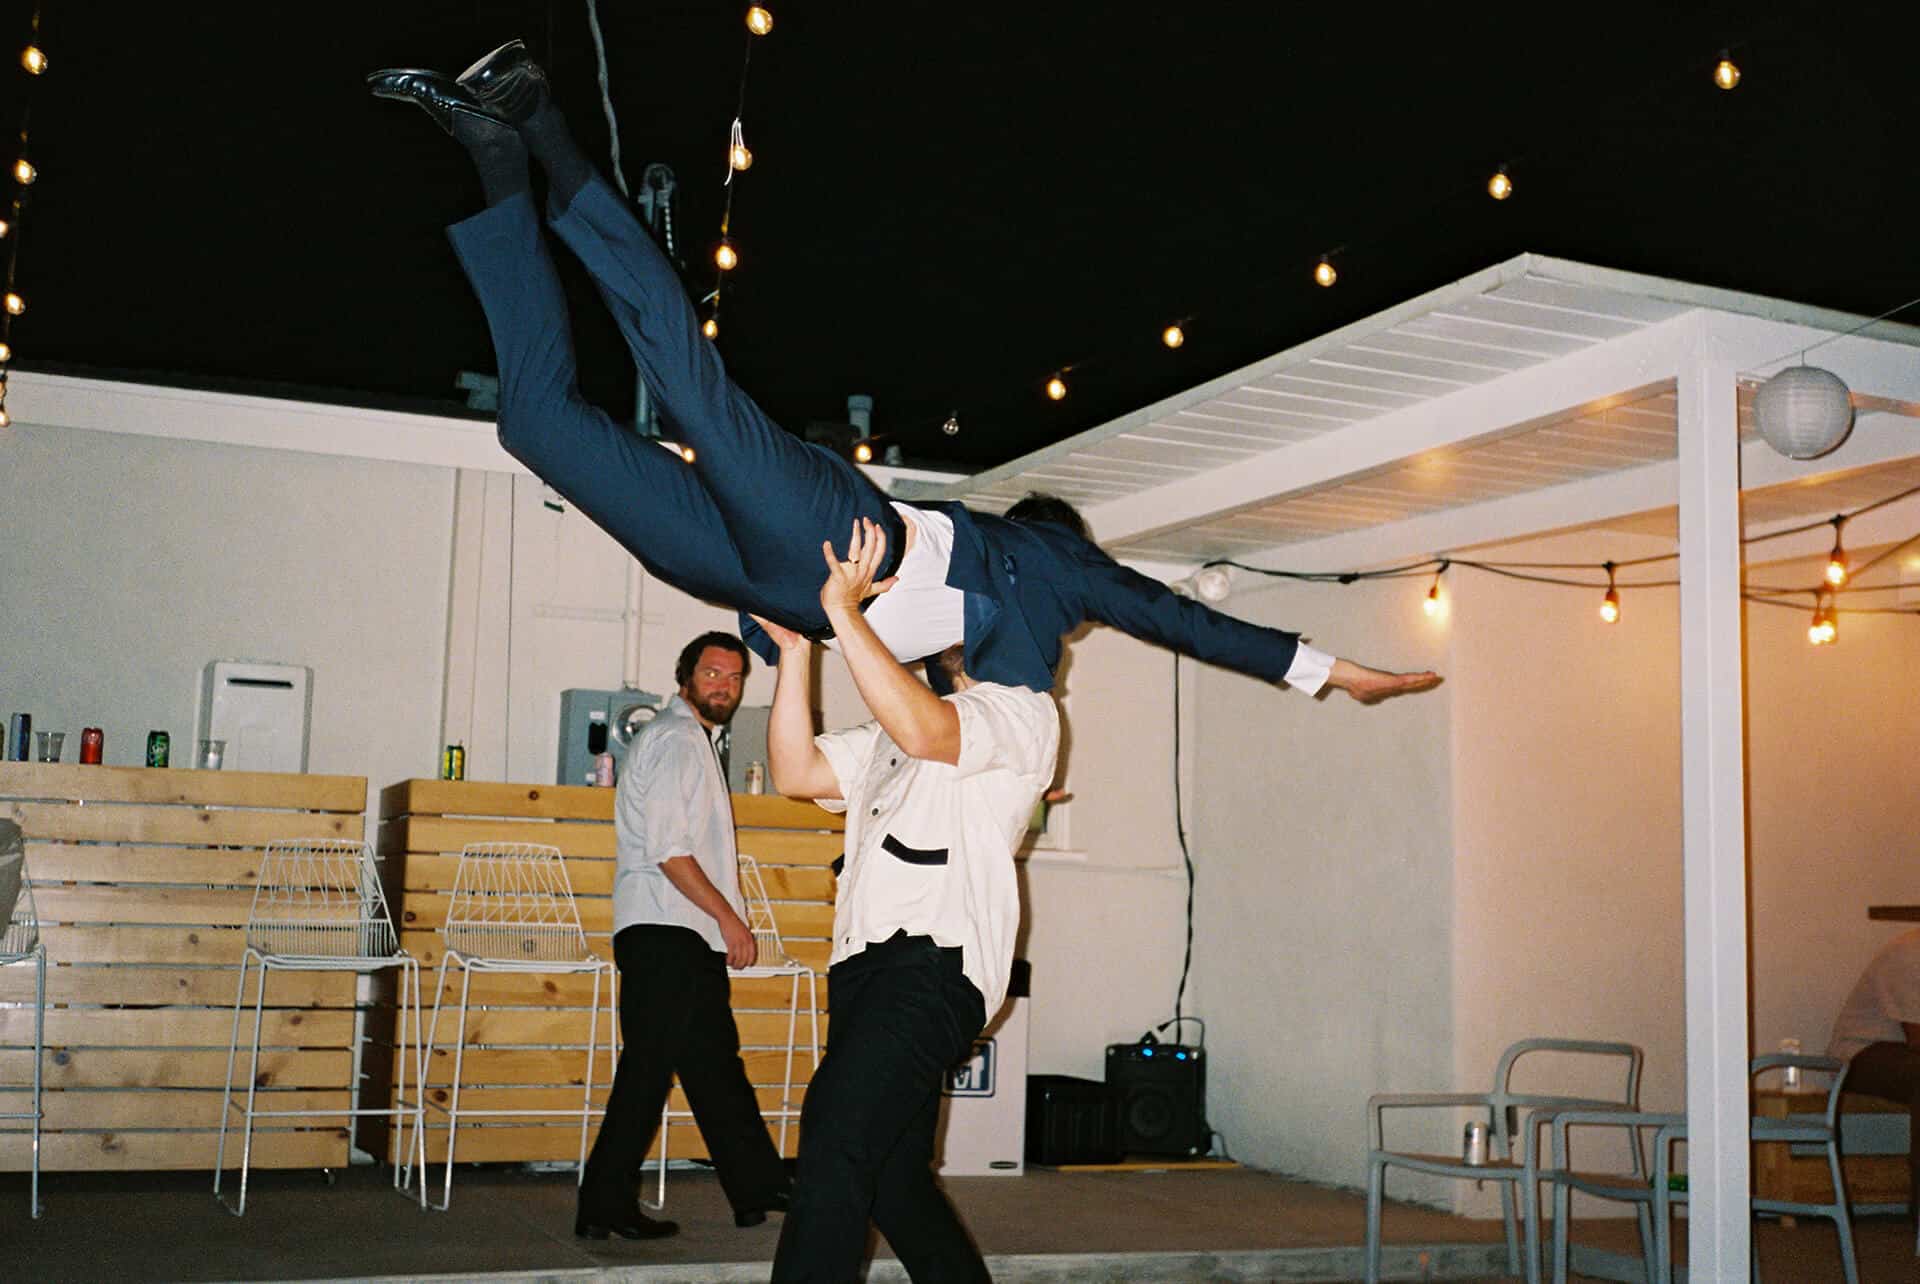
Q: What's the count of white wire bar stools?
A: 4